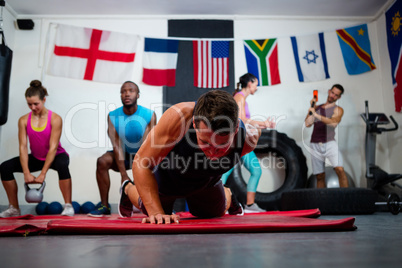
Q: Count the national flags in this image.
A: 7